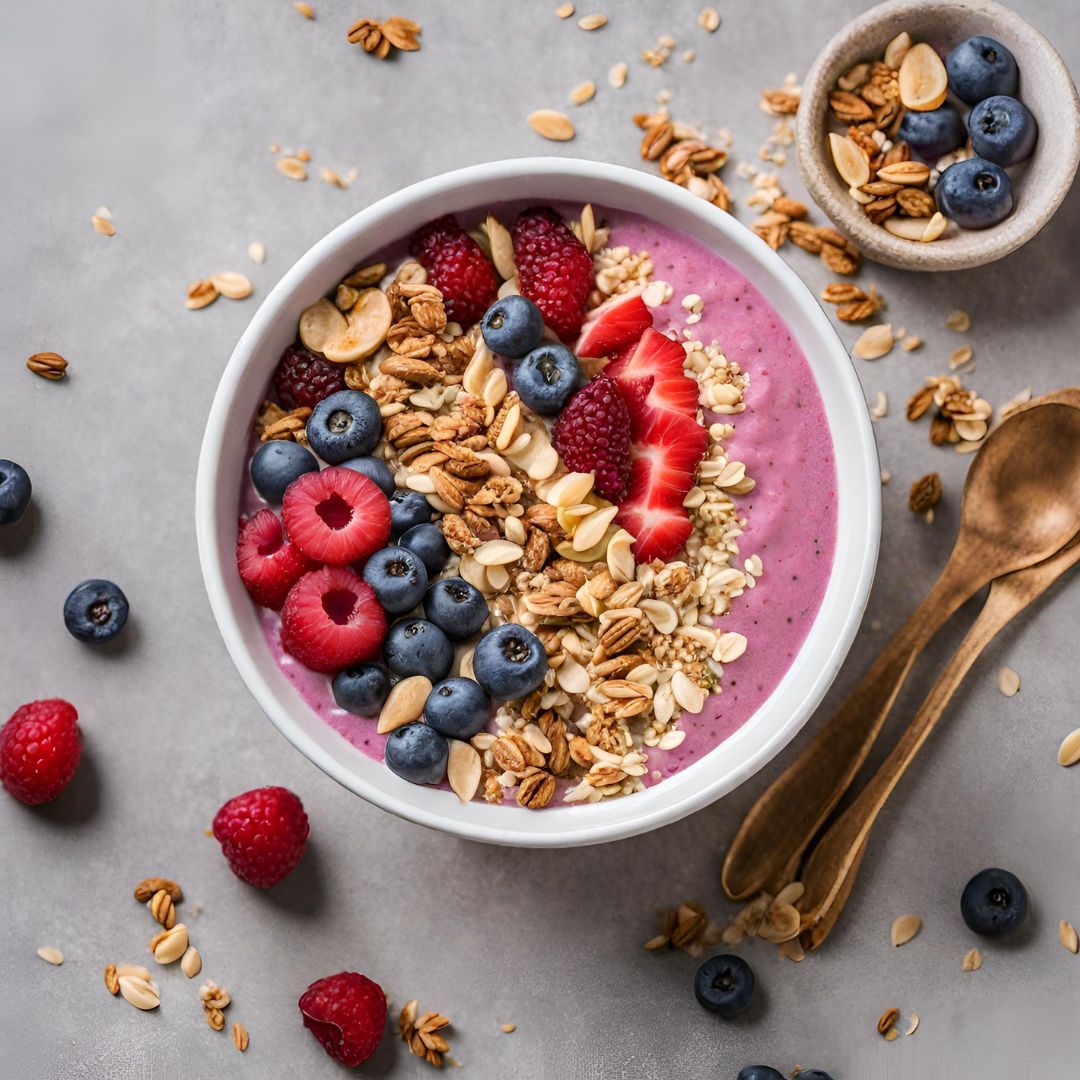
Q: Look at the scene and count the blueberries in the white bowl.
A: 14